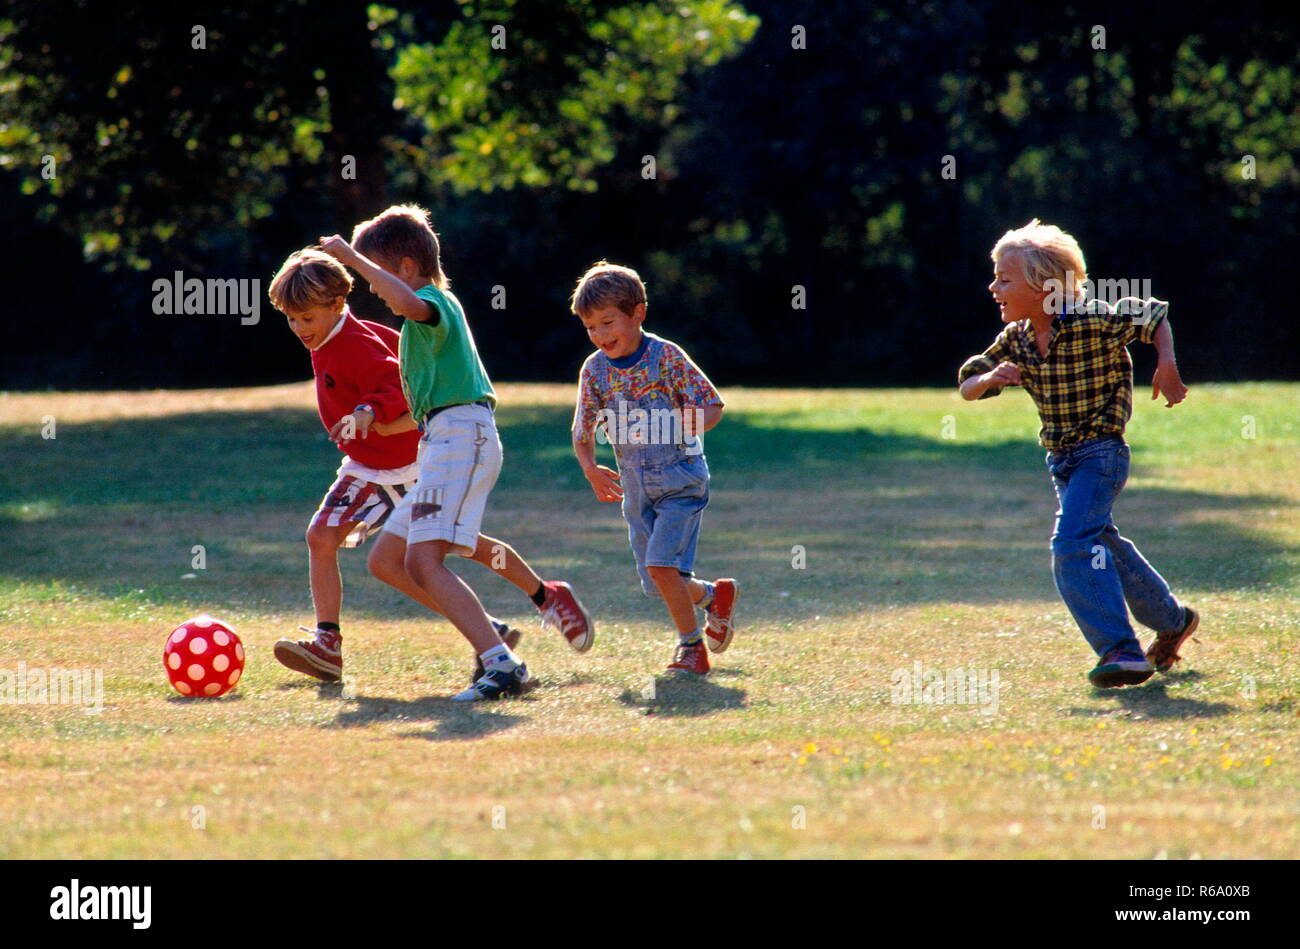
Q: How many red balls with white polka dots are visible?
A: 1